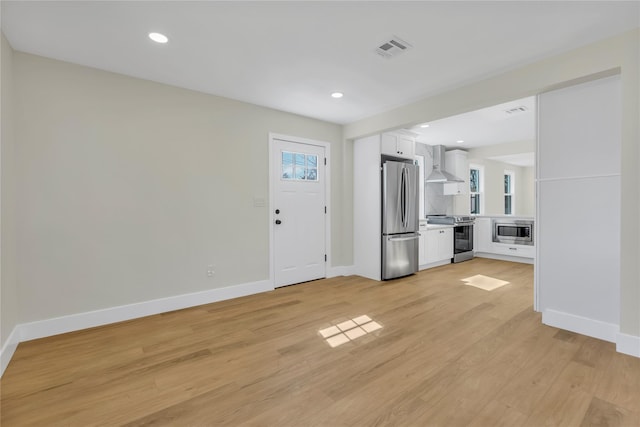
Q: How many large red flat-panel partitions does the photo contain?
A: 0